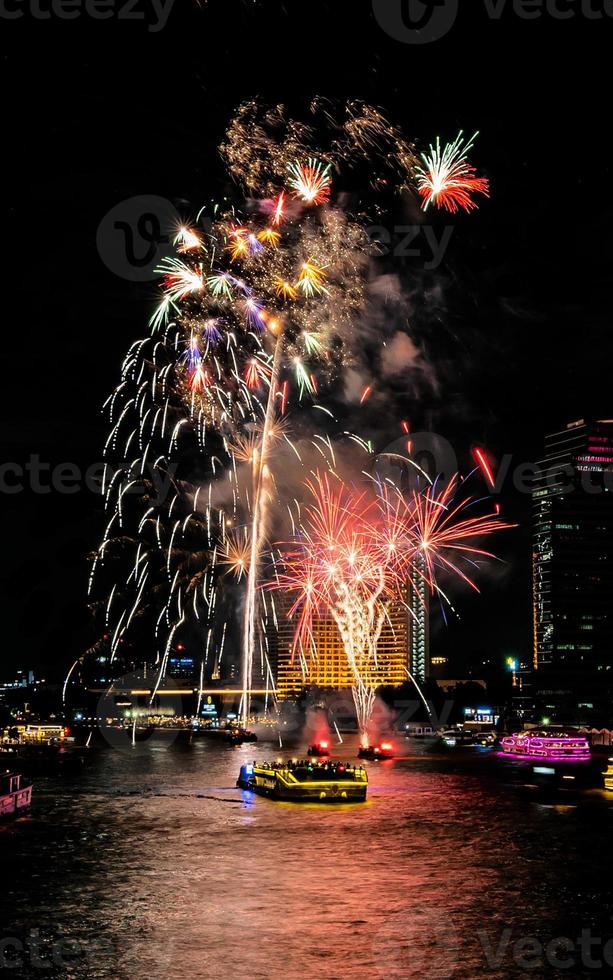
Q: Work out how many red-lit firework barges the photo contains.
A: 2